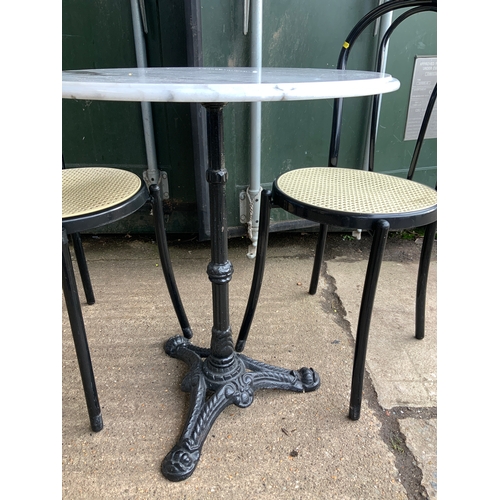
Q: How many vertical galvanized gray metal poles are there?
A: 3